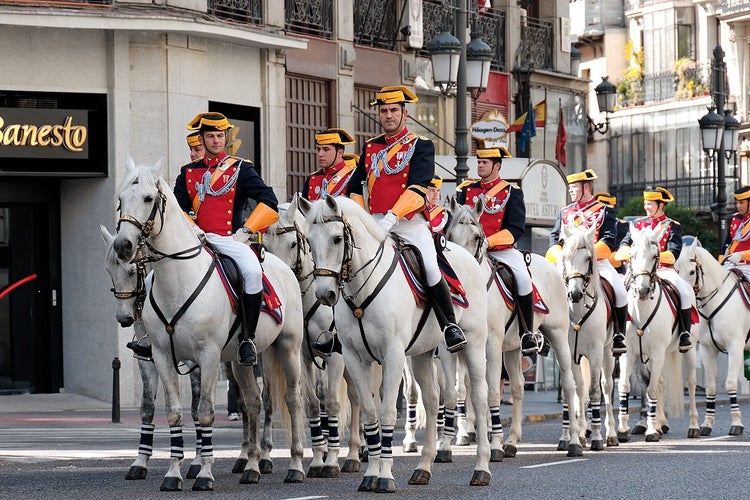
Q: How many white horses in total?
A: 8